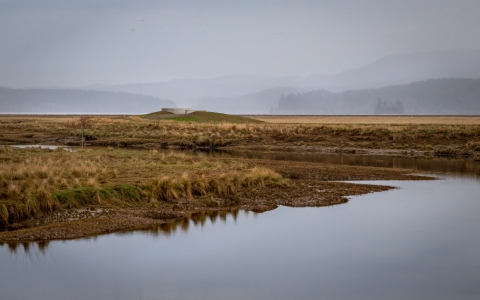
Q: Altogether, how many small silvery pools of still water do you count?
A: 1